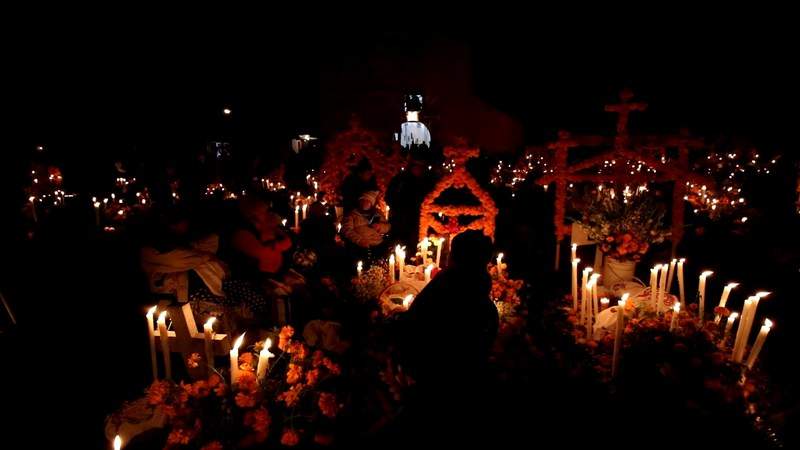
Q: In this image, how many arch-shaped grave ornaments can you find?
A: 3